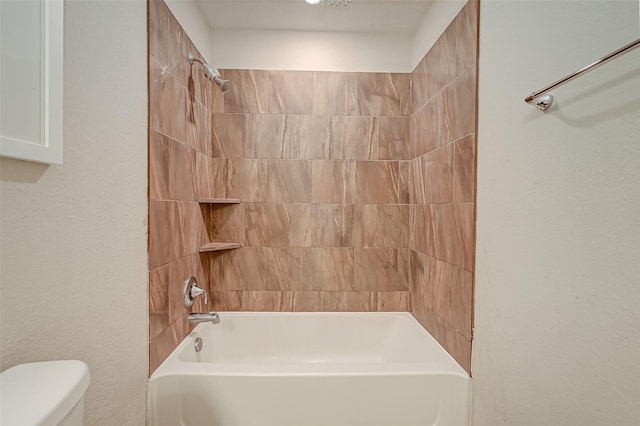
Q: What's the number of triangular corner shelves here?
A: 2